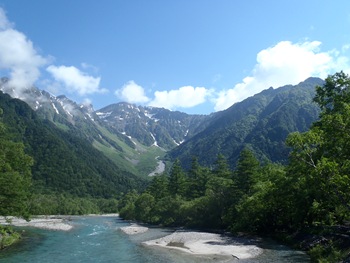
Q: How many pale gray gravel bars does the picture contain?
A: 3